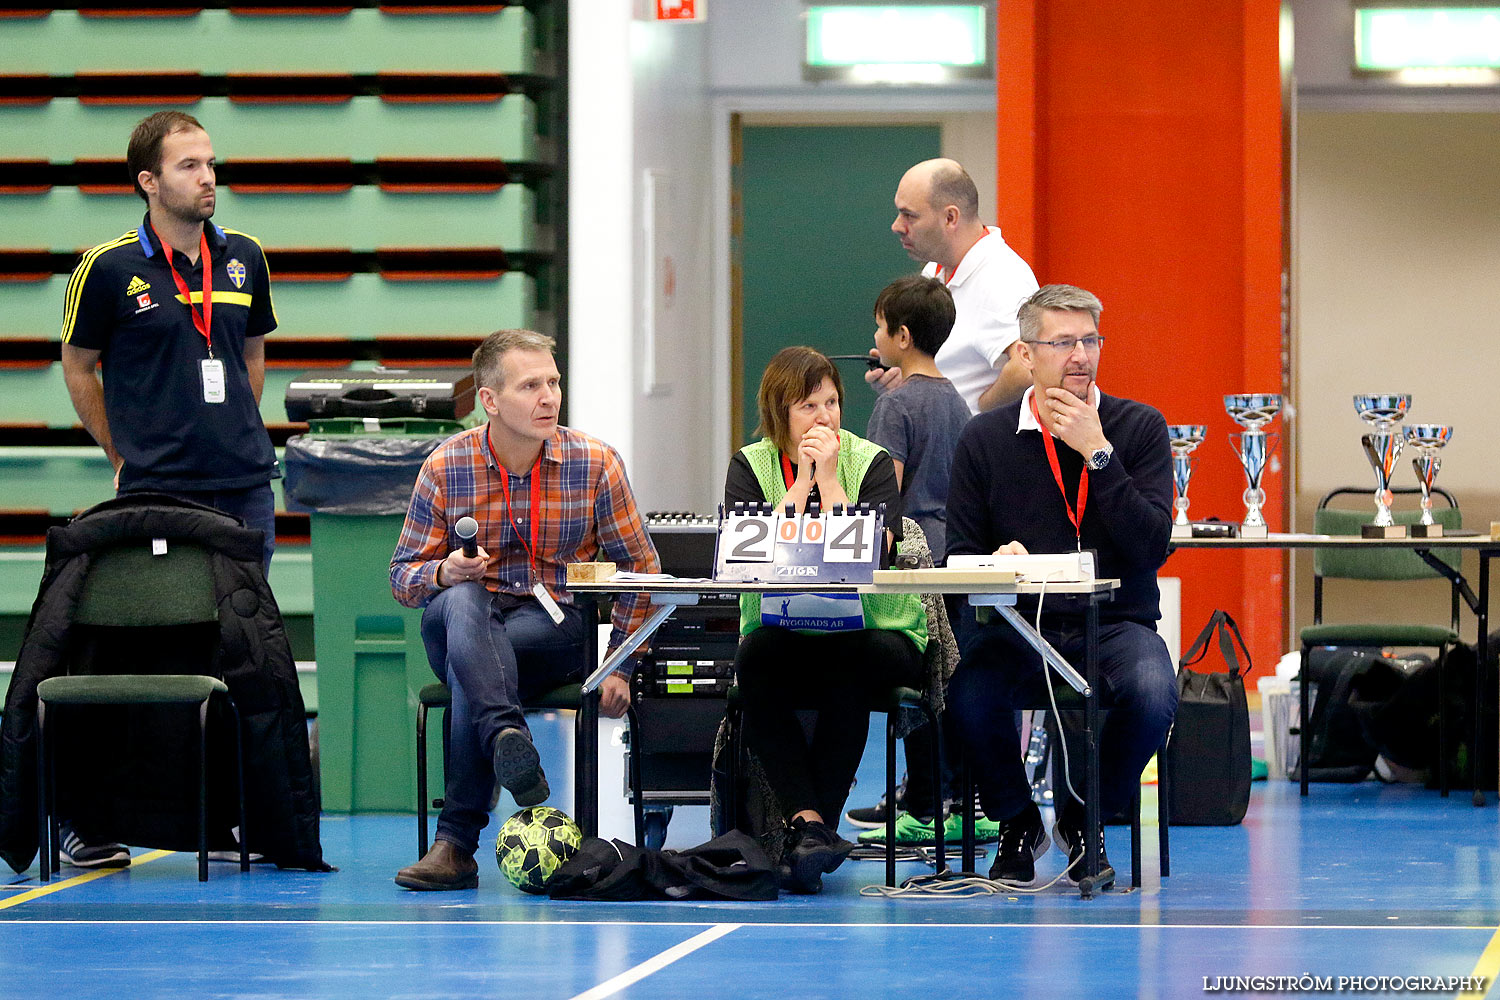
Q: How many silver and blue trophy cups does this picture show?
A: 4